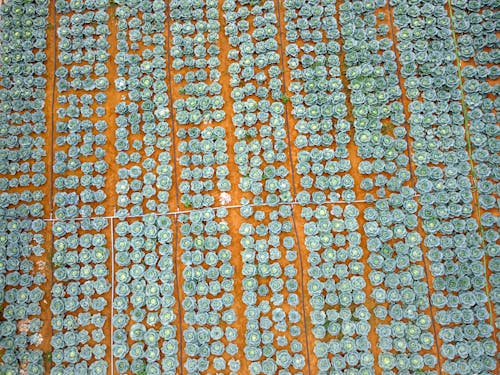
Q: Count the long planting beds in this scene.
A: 9